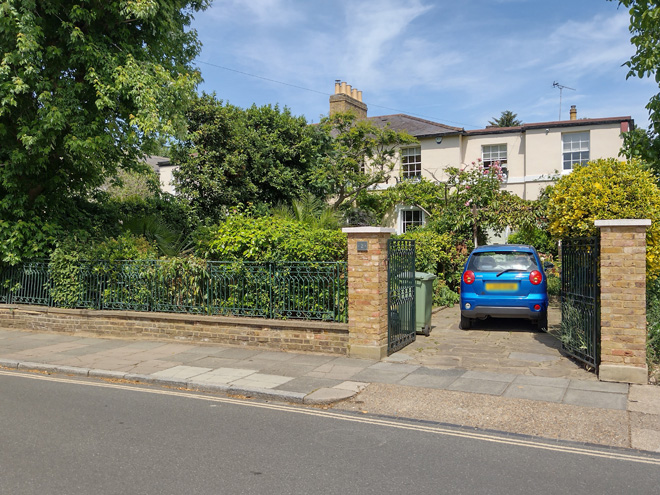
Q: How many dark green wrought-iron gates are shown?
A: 2